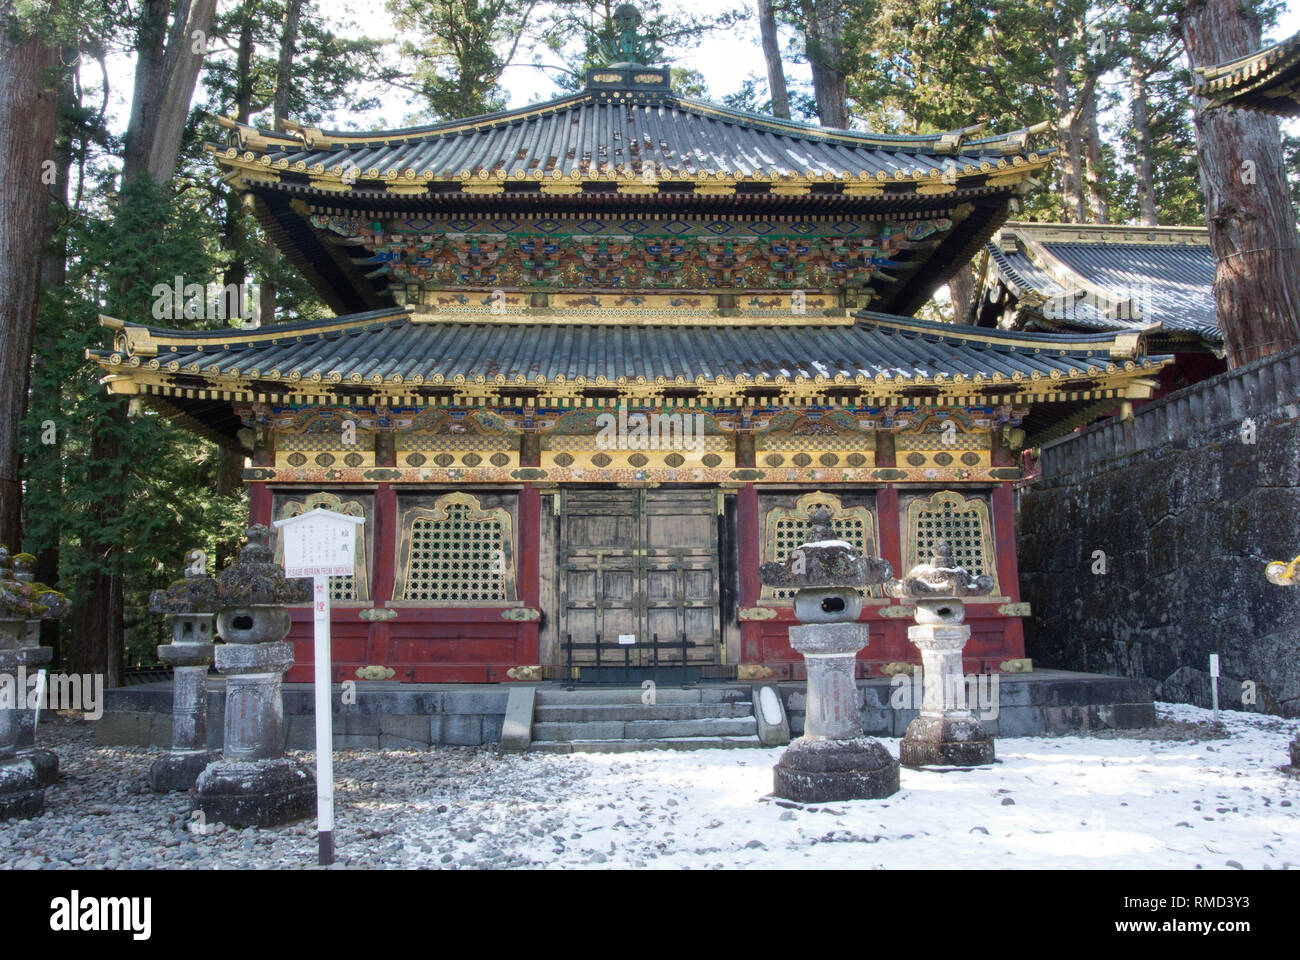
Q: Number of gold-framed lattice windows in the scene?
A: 4